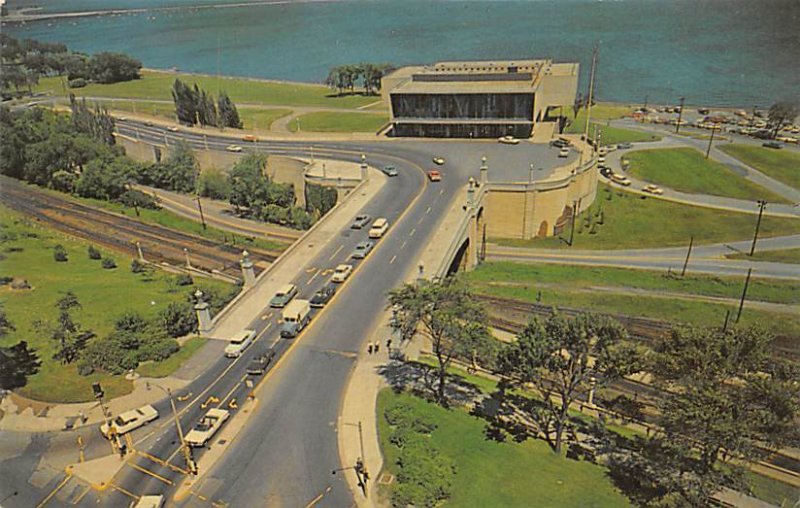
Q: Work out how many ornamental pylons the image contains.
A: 5